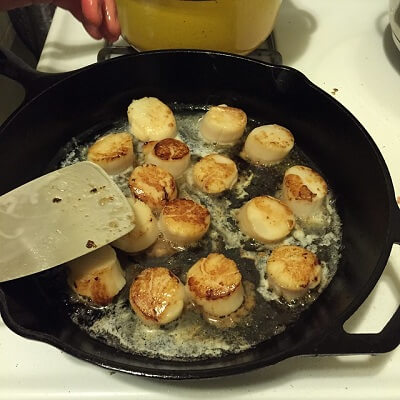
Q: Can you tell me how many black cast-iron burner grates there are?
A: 1